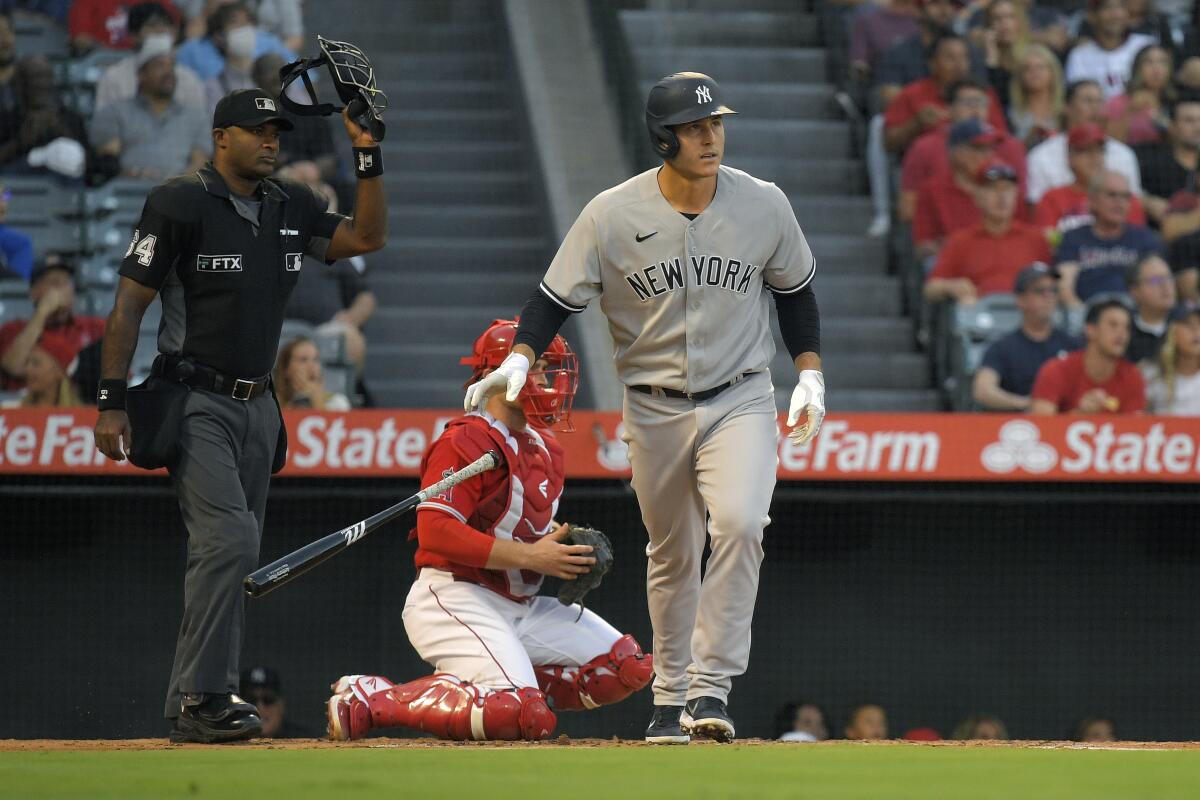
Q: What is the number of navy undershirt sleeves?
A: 2